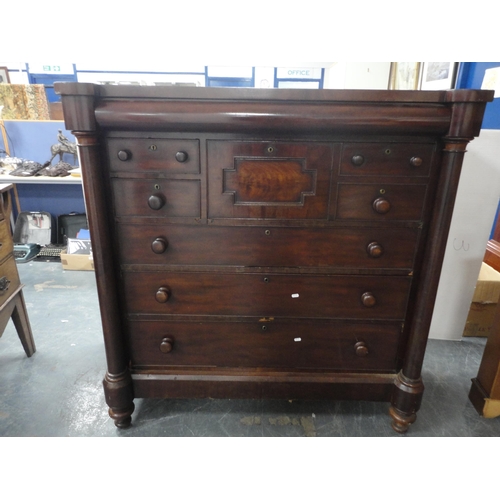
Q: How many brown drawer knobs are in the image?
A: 12